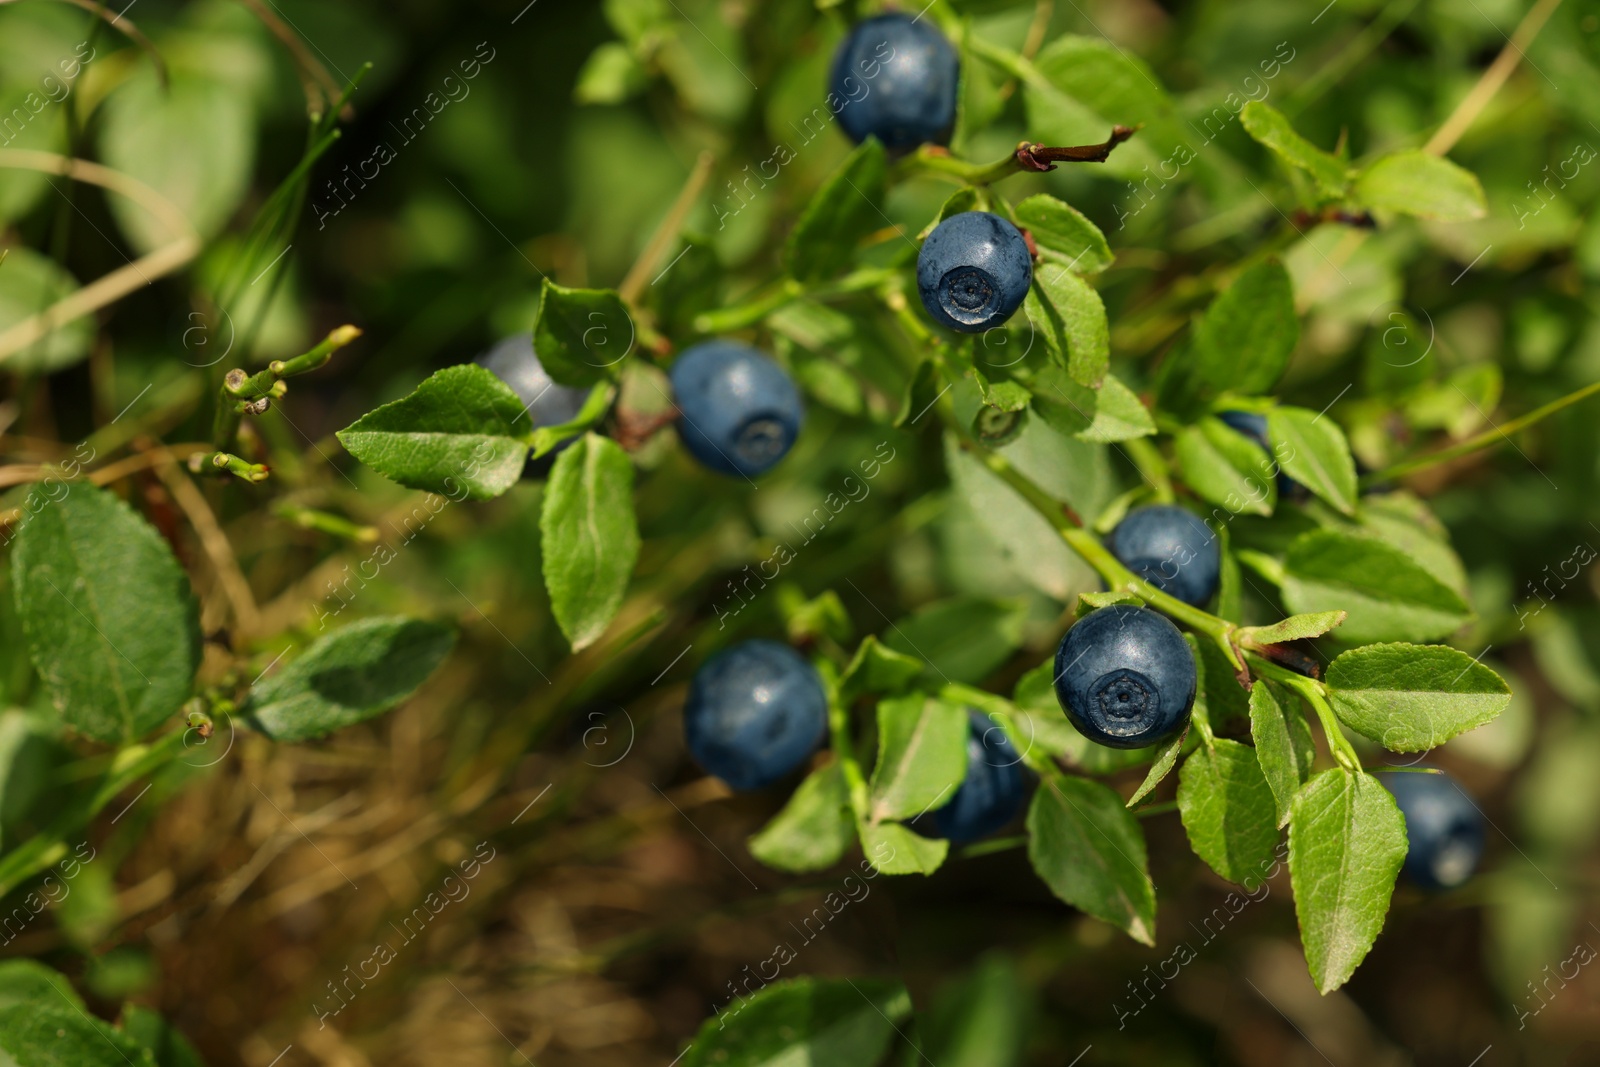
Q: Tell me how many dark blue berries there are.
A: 10